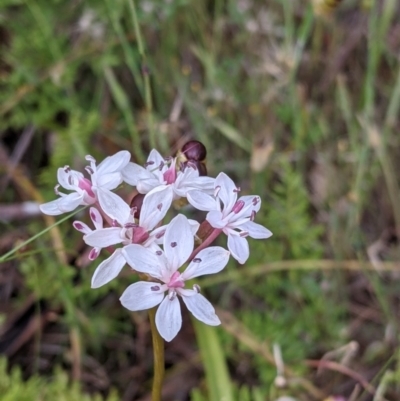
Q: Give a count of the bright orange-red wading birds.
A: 0